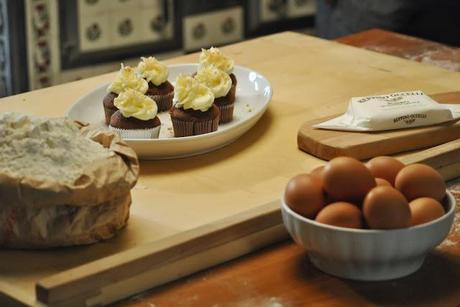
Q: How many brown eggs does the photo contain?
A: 9